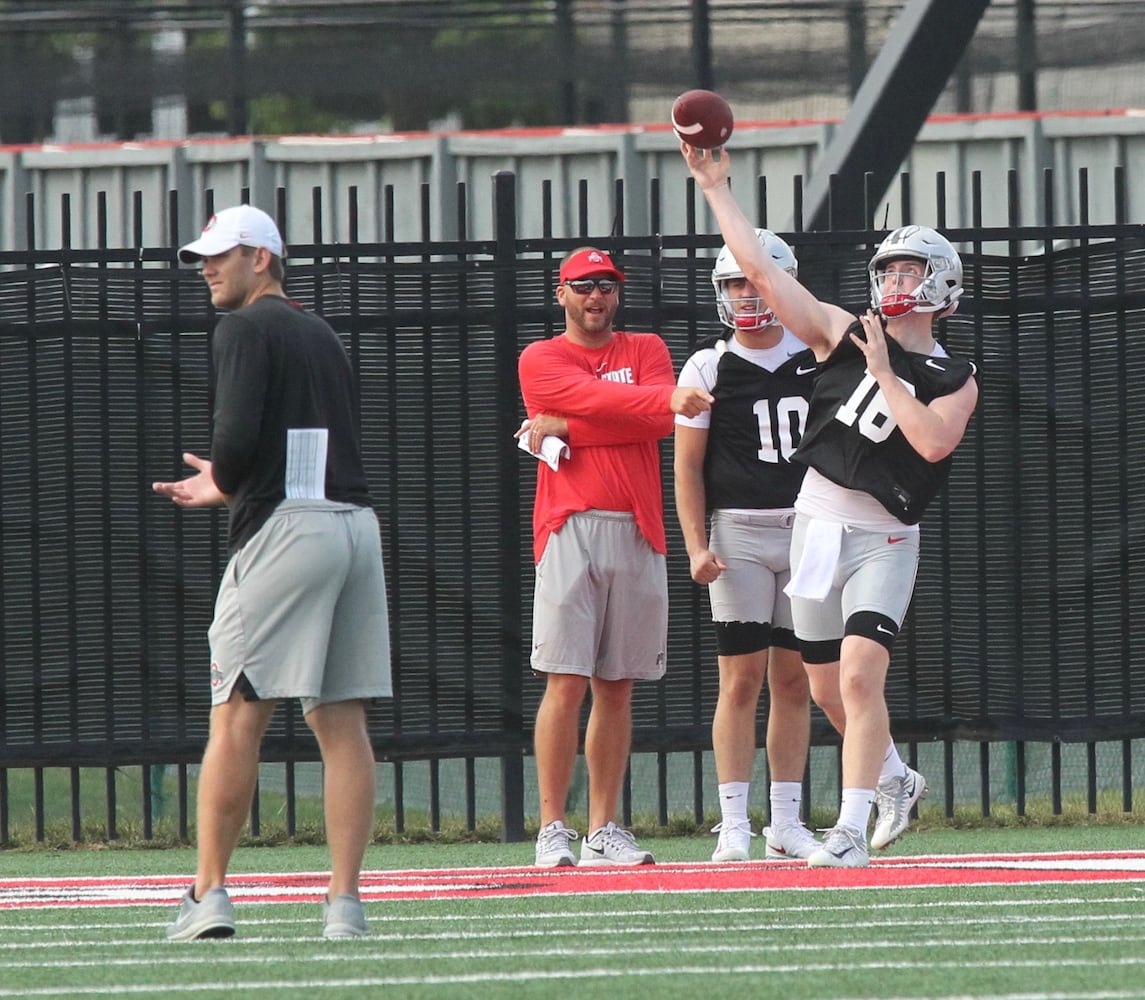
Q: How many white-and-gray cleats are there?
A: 2